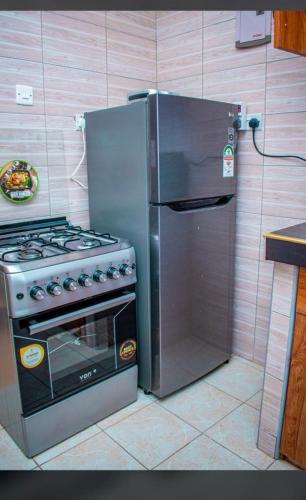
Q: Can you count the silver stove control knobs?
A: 7